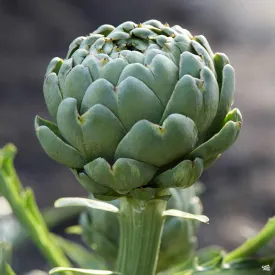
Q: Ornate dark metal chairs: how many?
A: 0